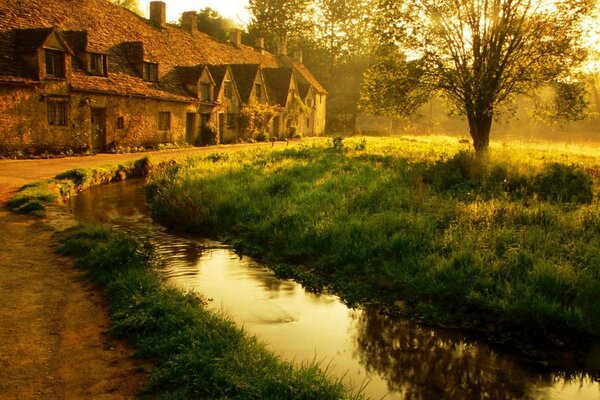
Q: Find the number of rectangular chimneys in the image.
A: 6